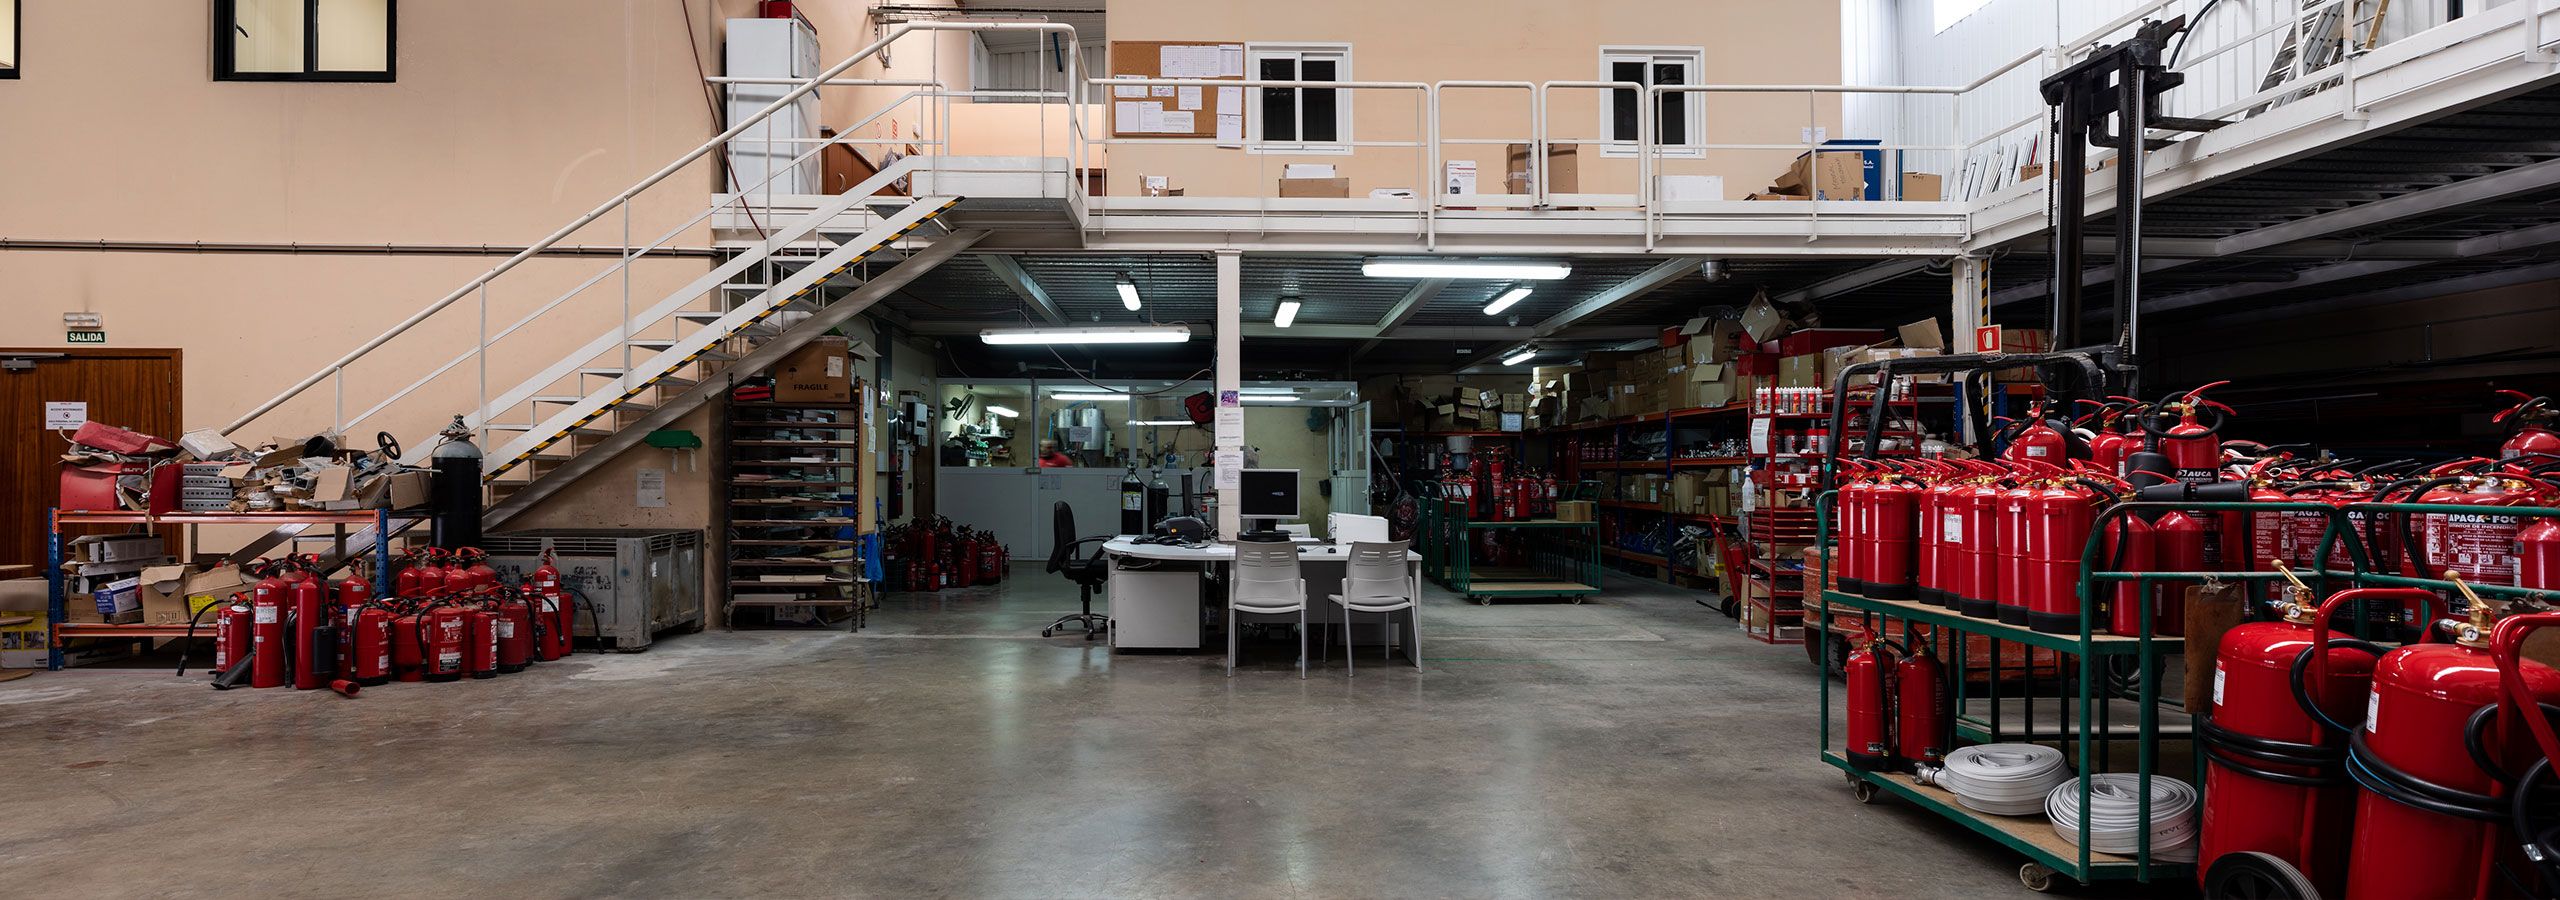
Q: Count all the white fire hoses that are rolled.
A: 2